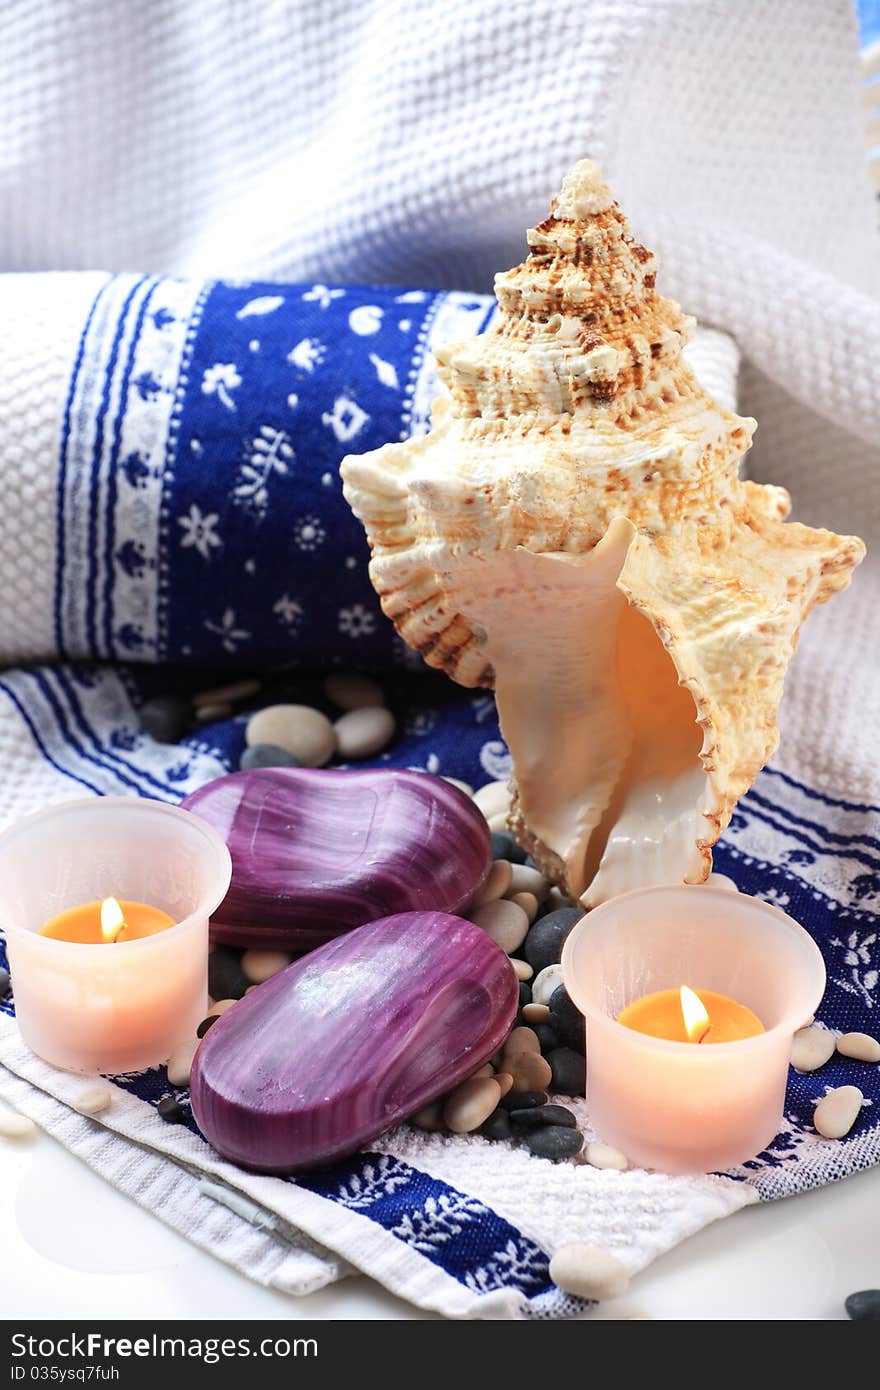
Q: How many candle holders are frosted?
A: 2